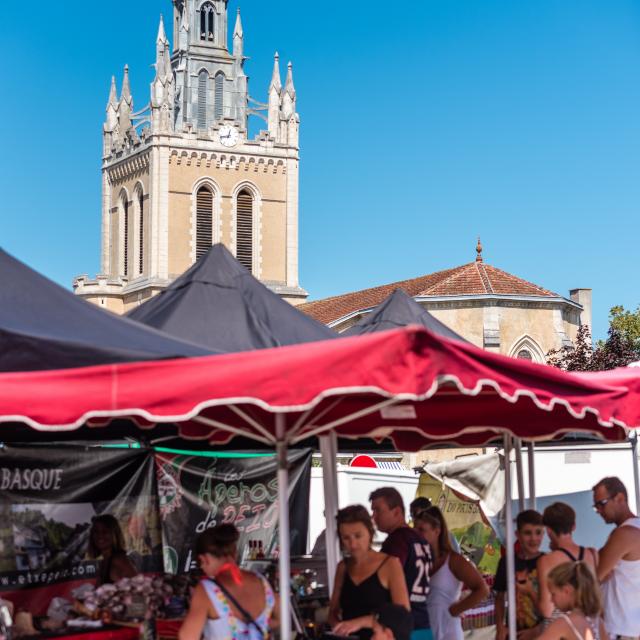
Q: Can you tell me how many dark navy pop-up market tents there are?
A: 3